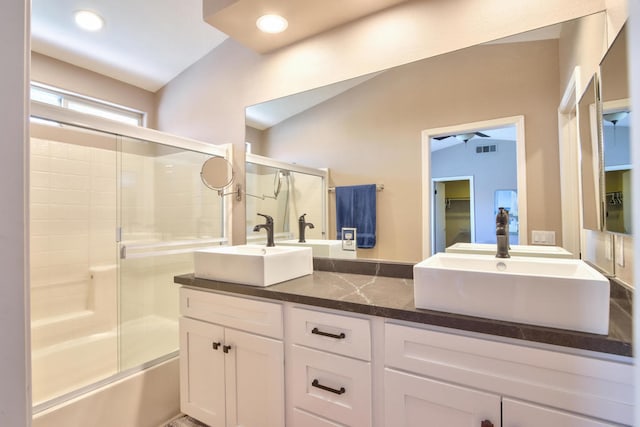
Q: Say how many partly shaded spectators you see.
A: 0